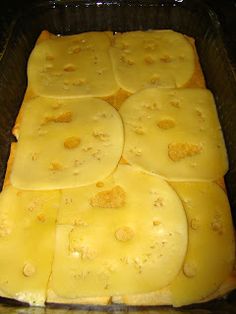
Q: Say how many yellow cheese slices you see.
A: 7